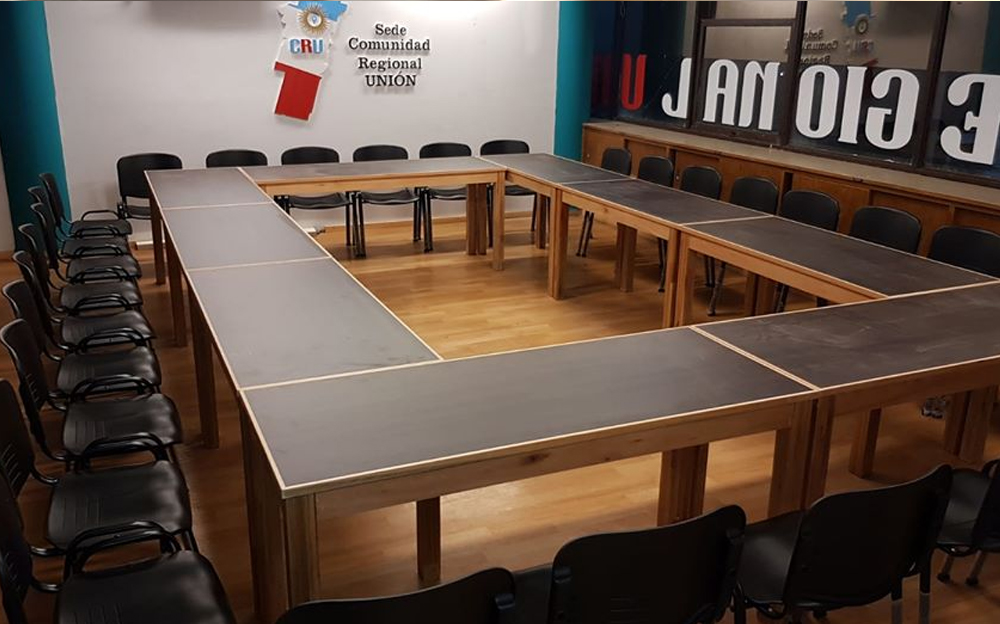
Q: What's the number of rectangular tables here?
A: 9